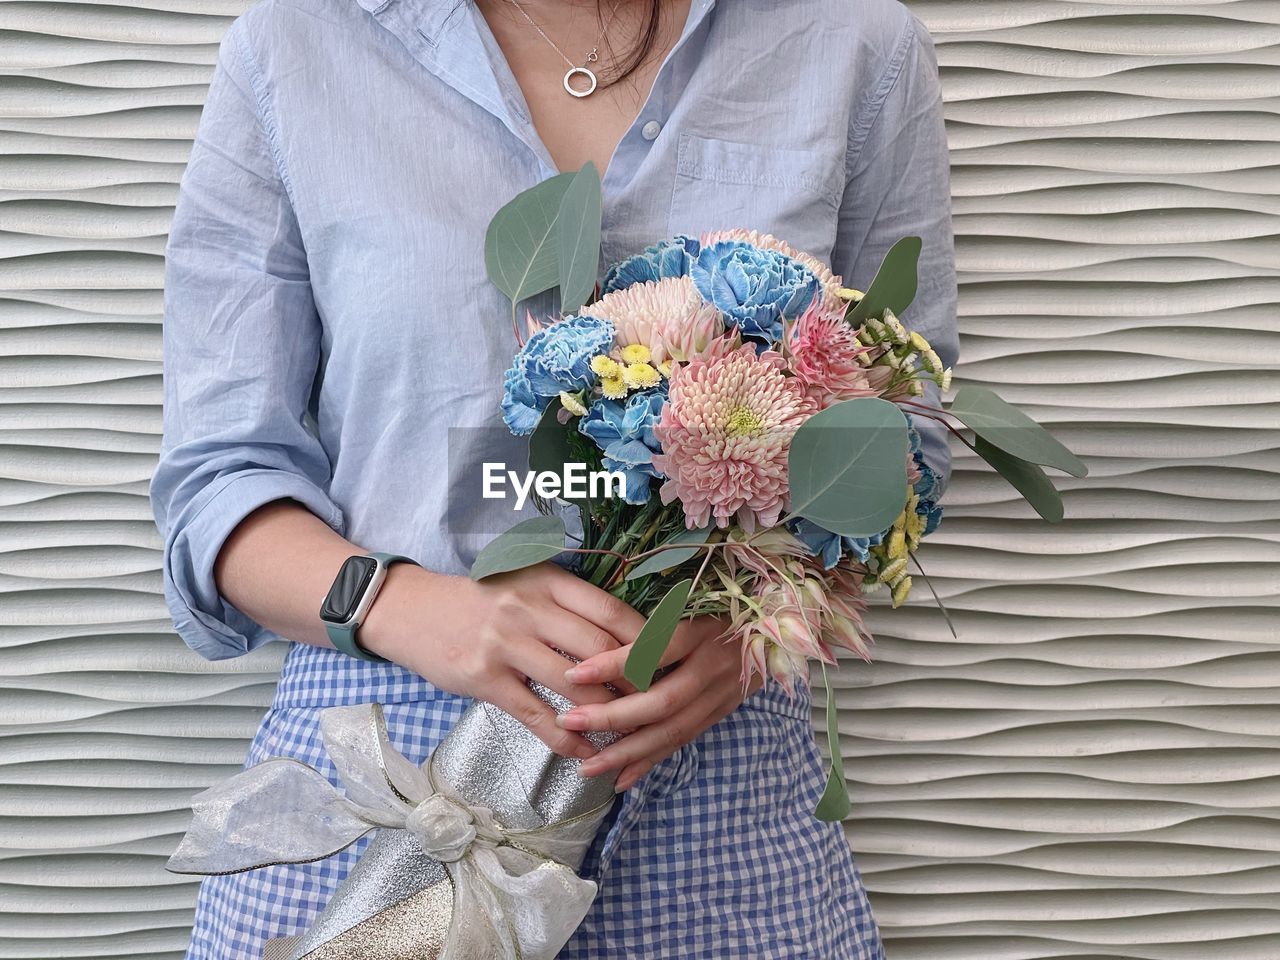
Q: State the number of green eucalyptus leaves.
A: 11